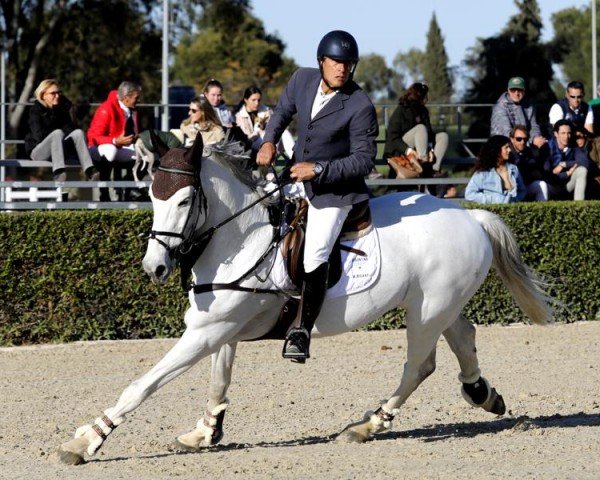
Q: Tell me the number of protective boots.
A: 4